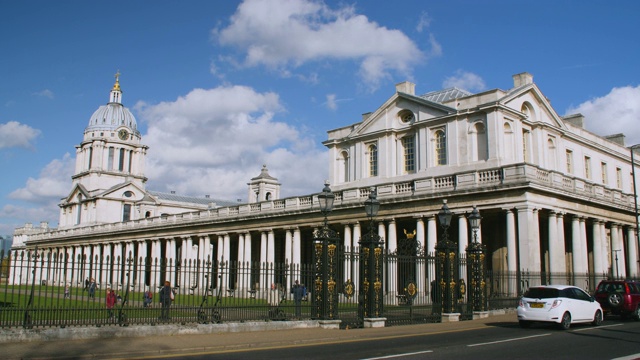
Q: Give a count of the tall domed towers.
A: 1